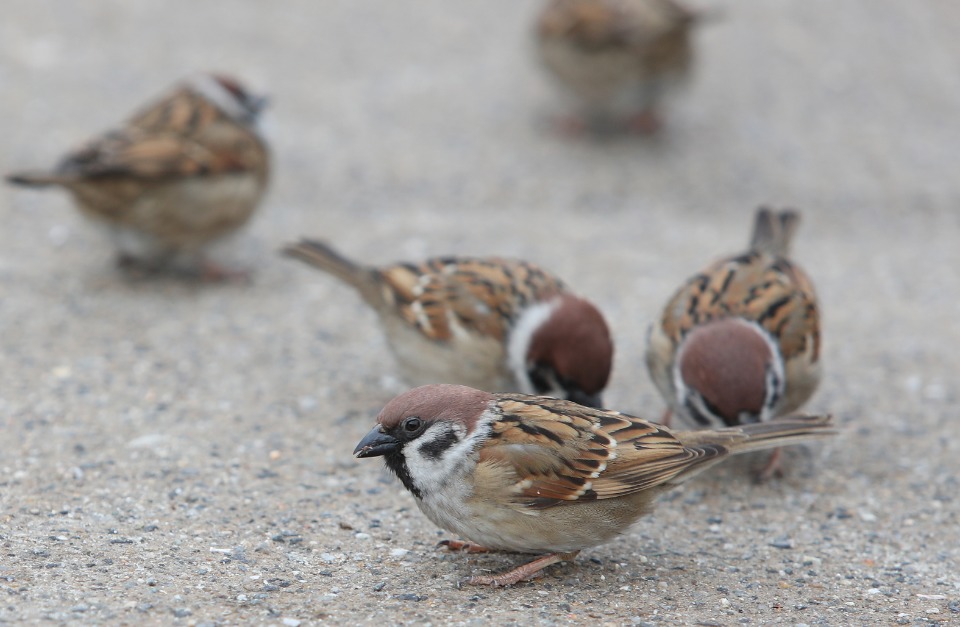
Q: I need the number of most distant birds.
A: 1